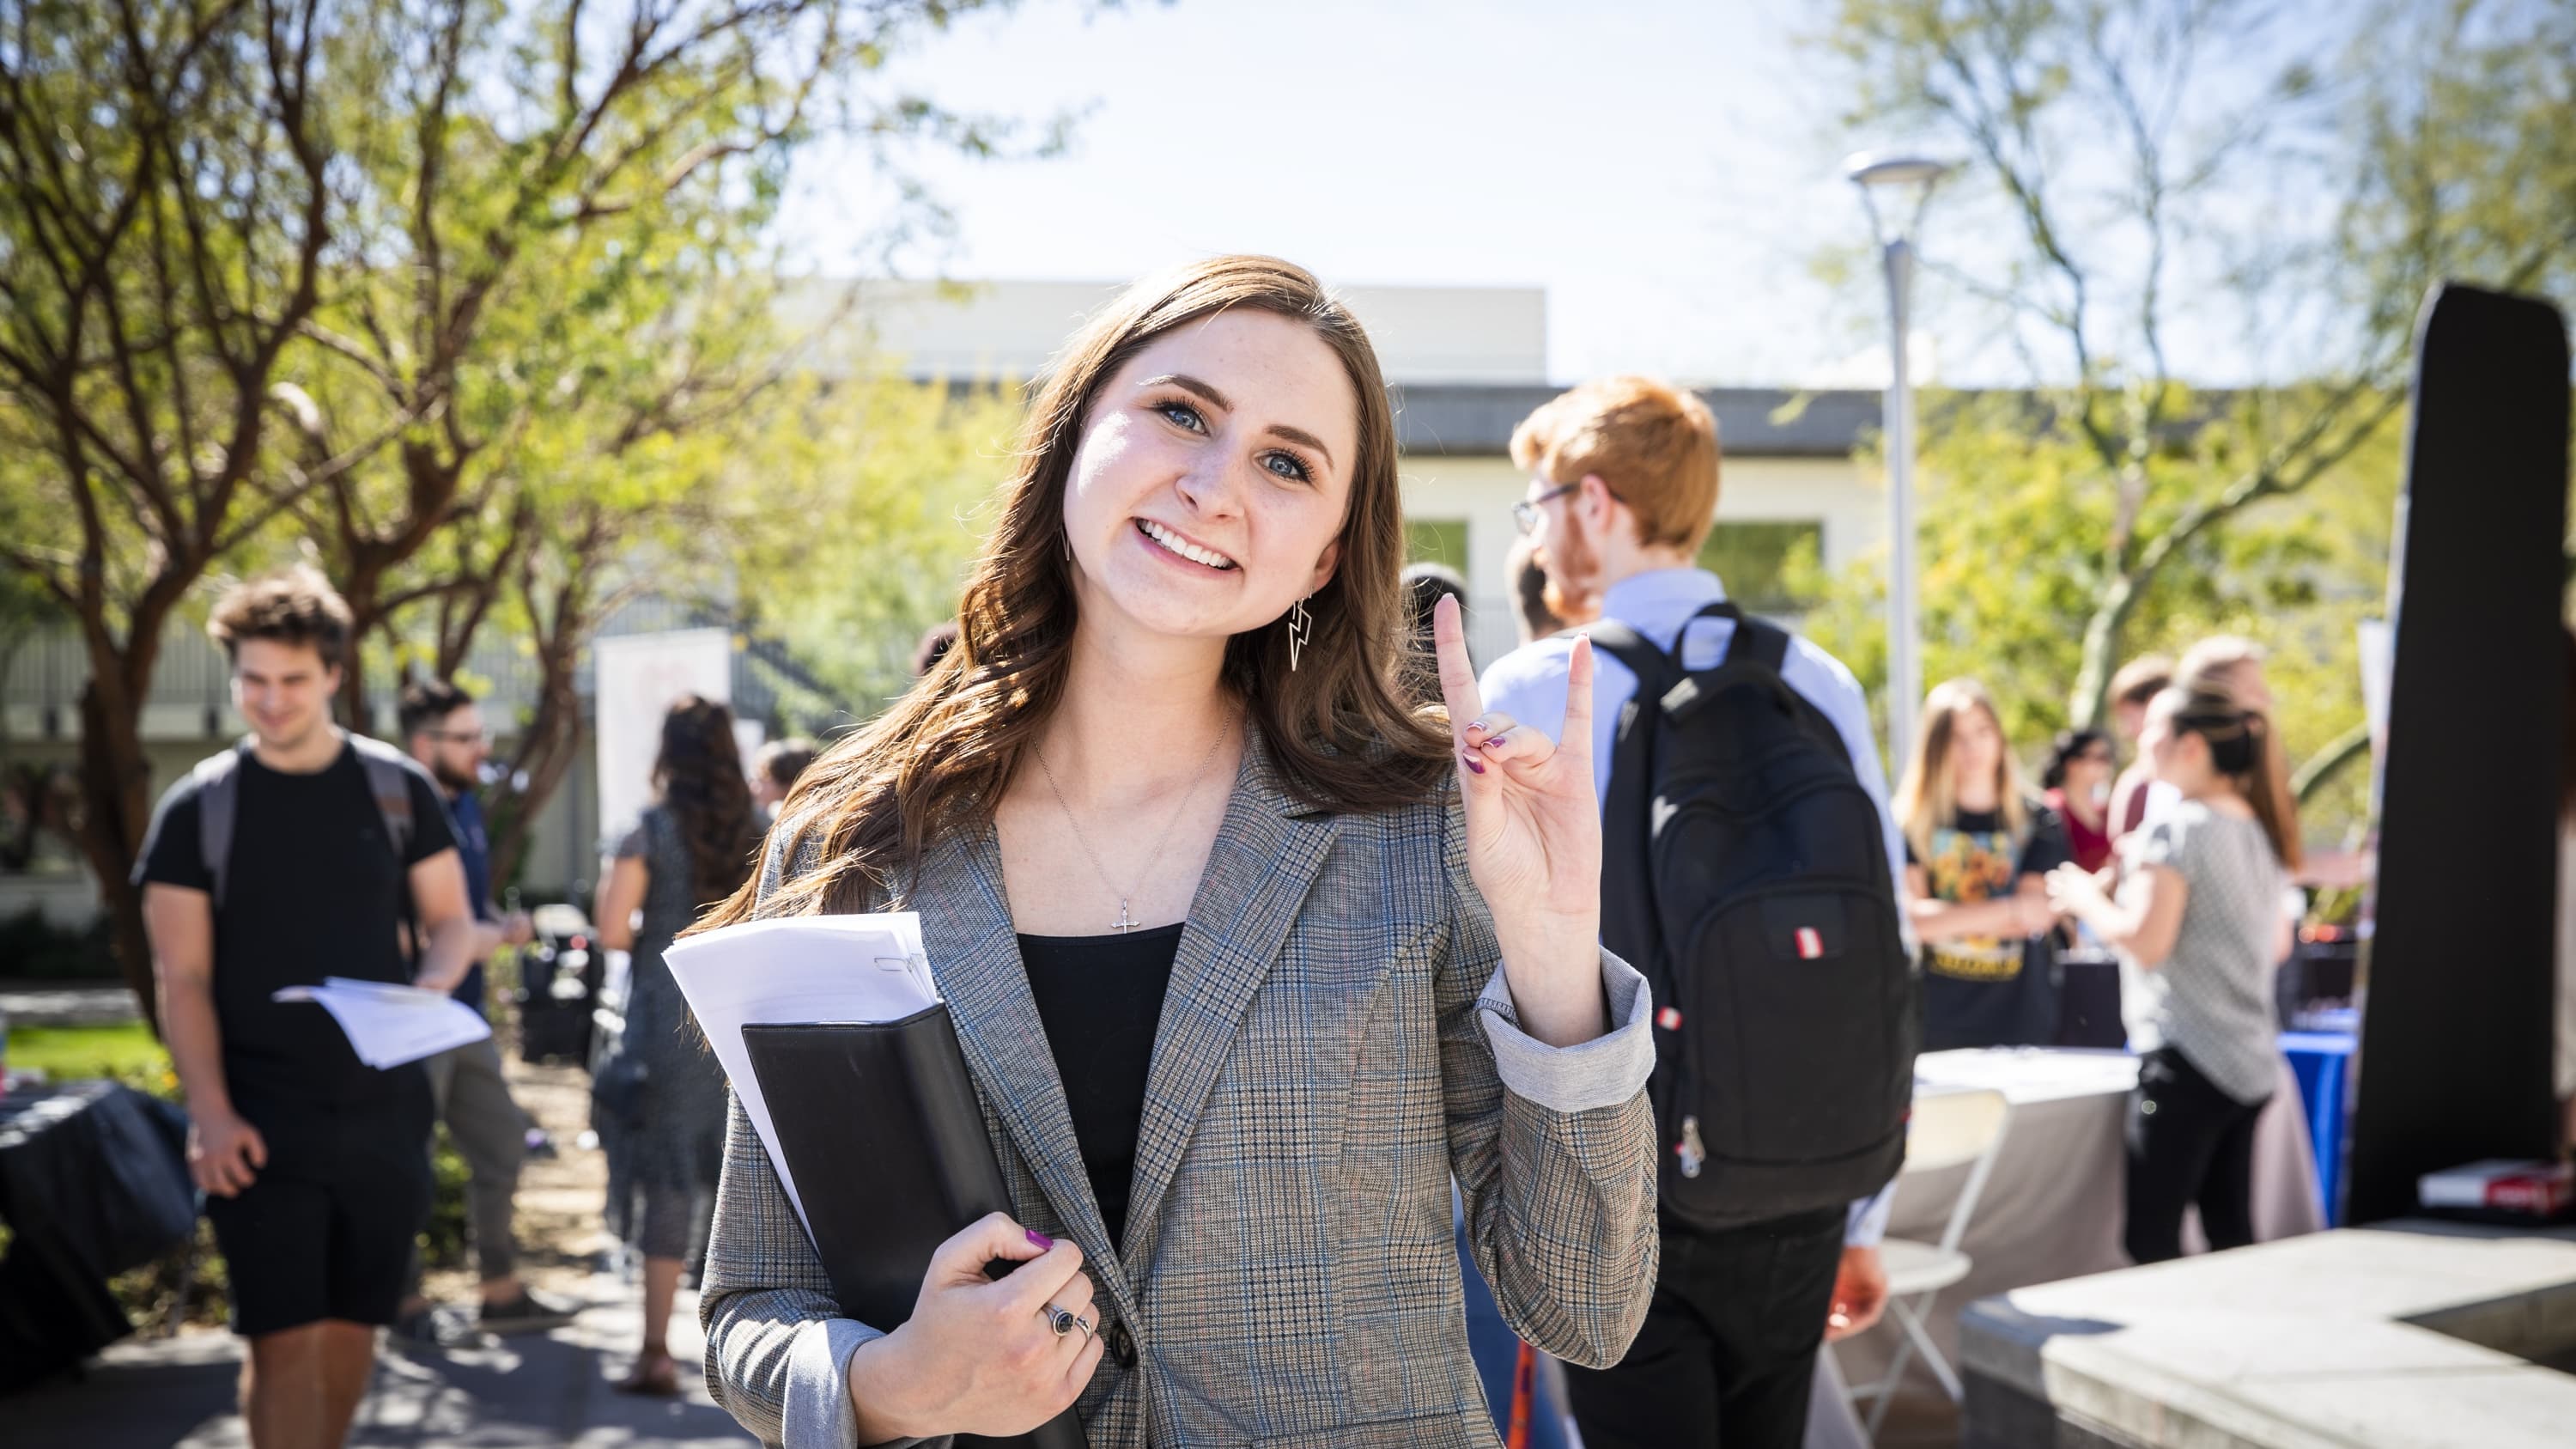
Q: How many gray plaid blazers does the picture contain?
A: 1